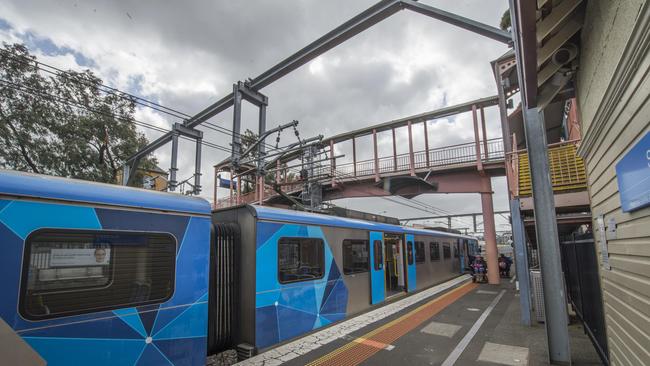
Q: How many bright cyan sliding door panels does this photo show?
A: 2